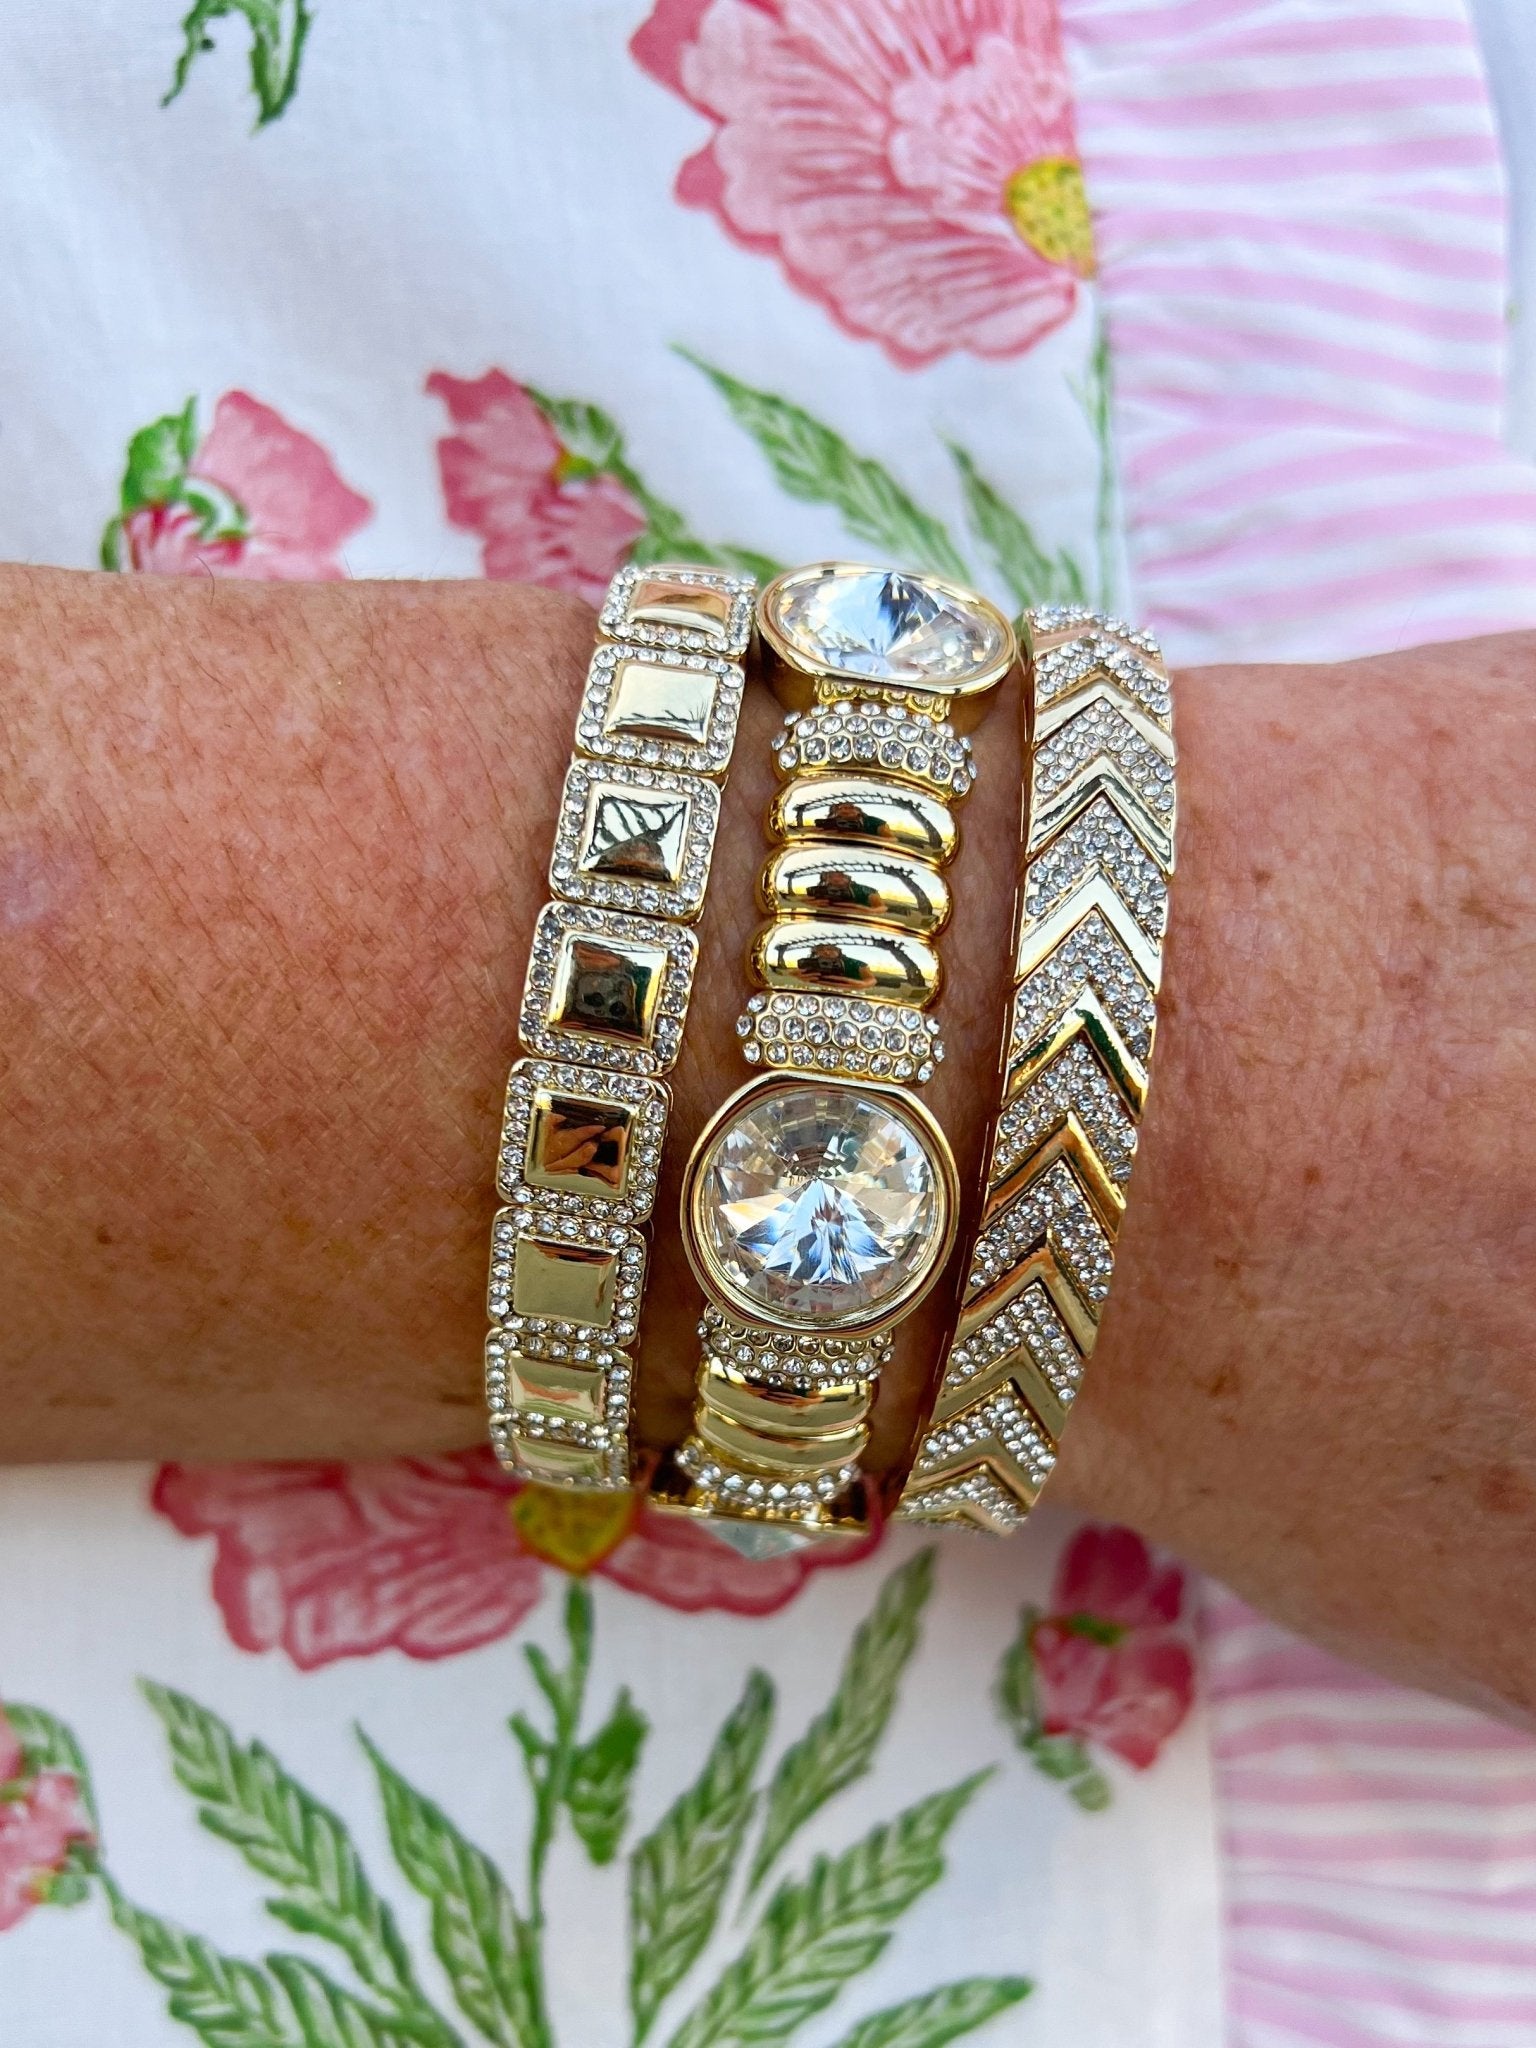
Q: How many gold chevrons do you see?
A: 10